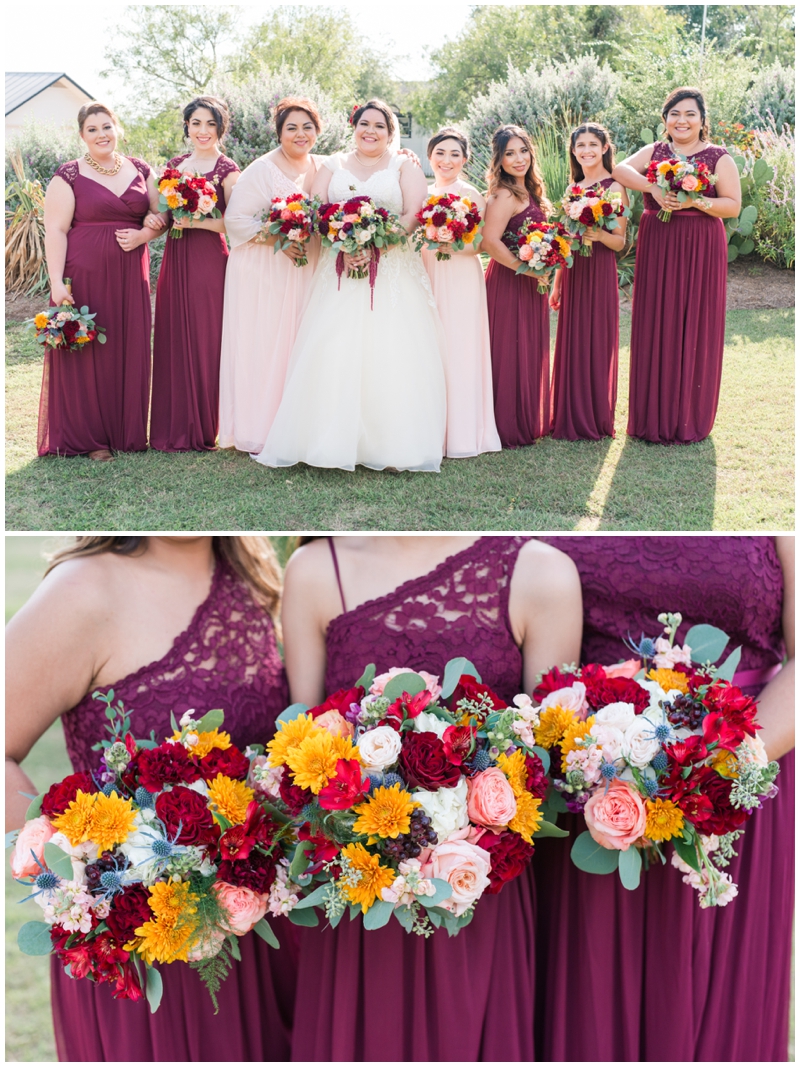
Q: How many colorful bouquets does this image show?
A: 11